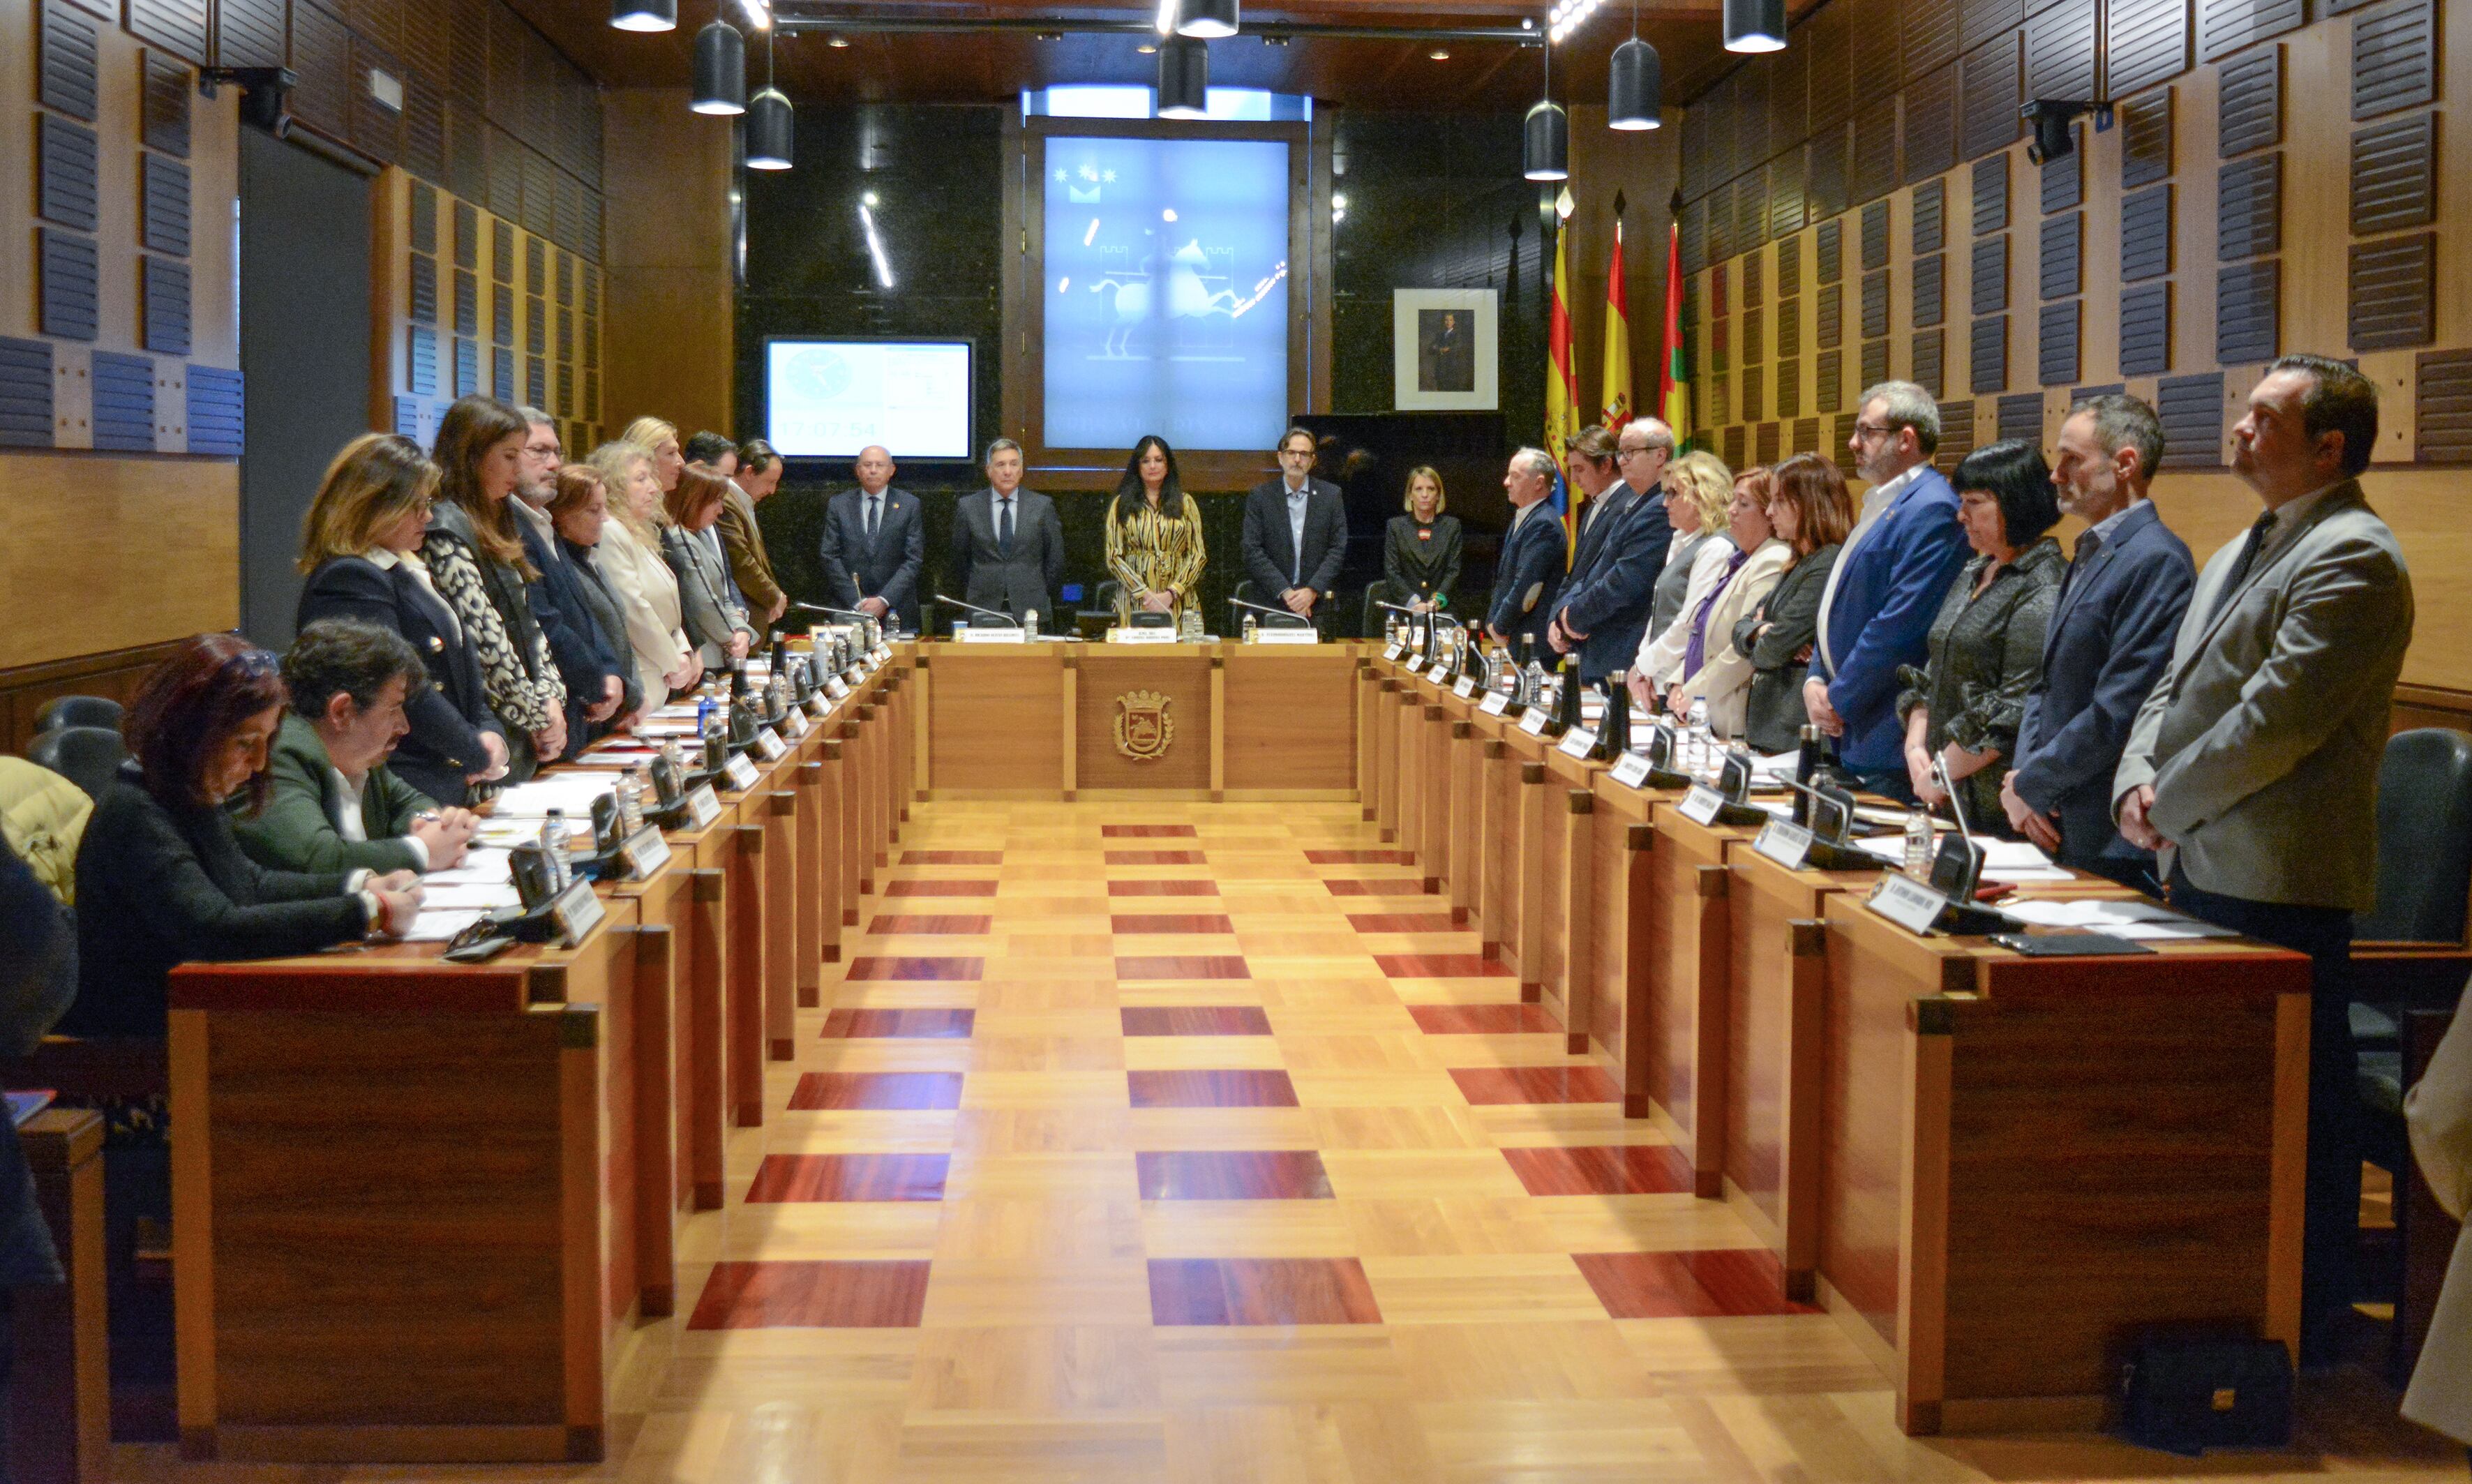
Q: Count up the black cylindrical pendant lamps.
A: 8